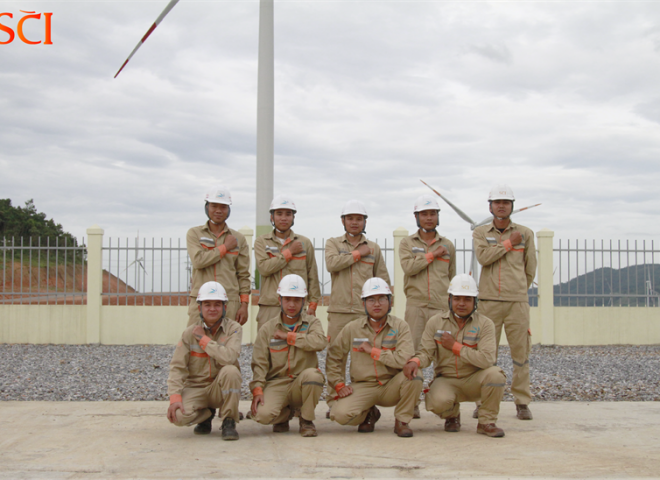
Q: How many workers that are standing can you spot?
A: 5